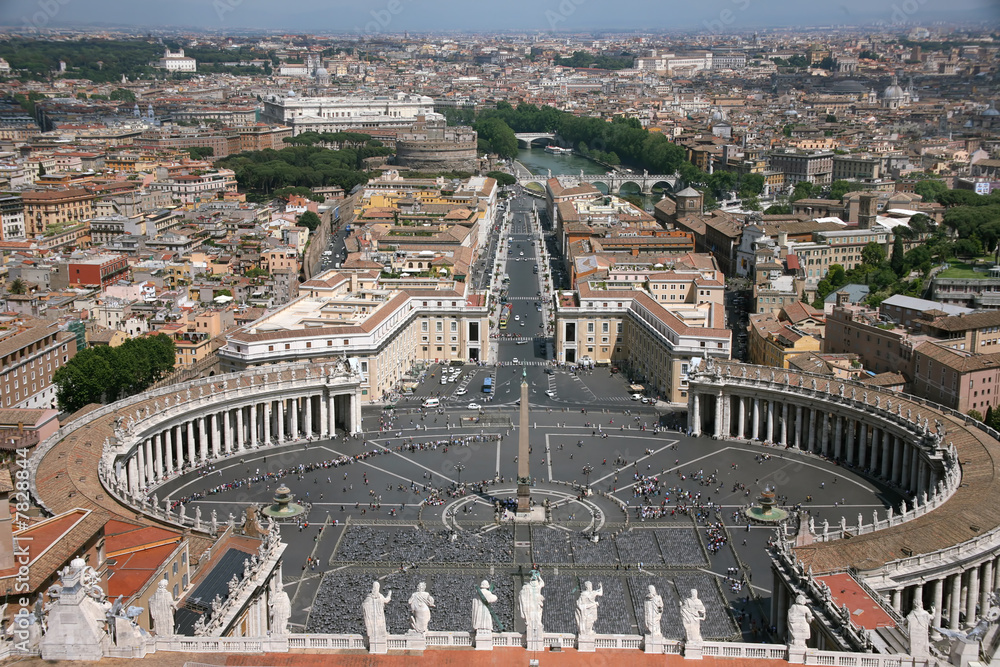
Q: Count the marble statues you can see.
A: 11